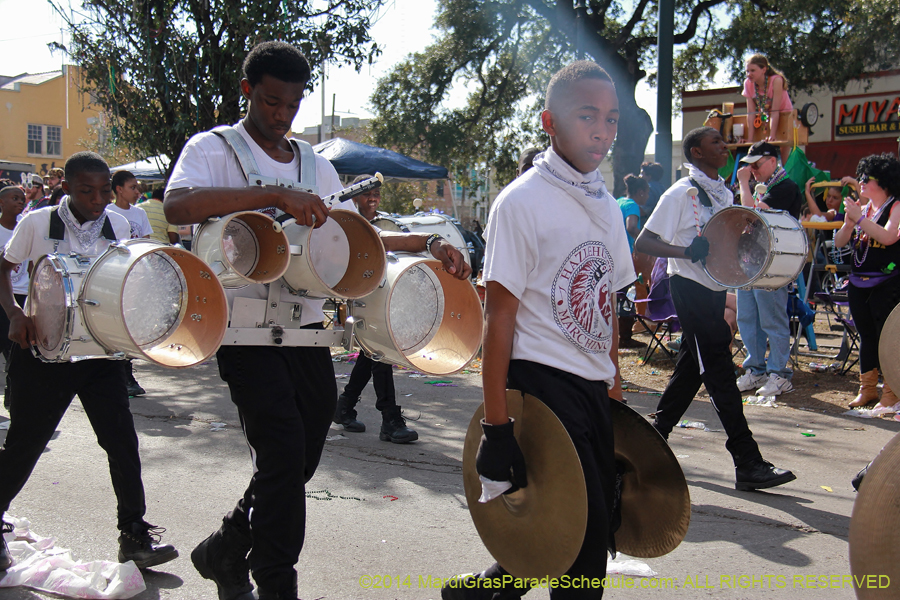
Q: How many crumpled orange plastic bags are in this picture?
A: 0